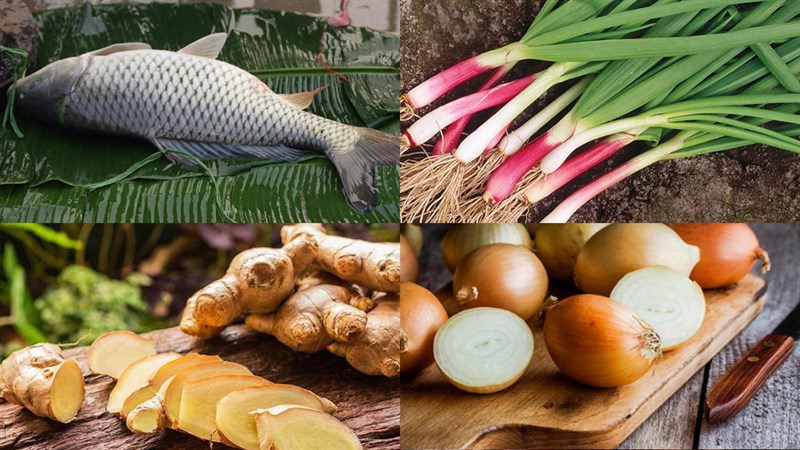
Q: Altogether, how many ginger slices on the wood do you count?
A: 7